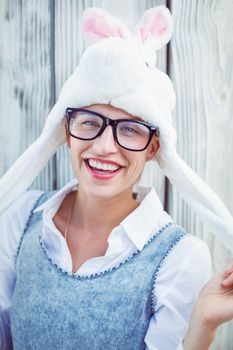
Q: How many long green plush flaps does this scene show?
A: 0